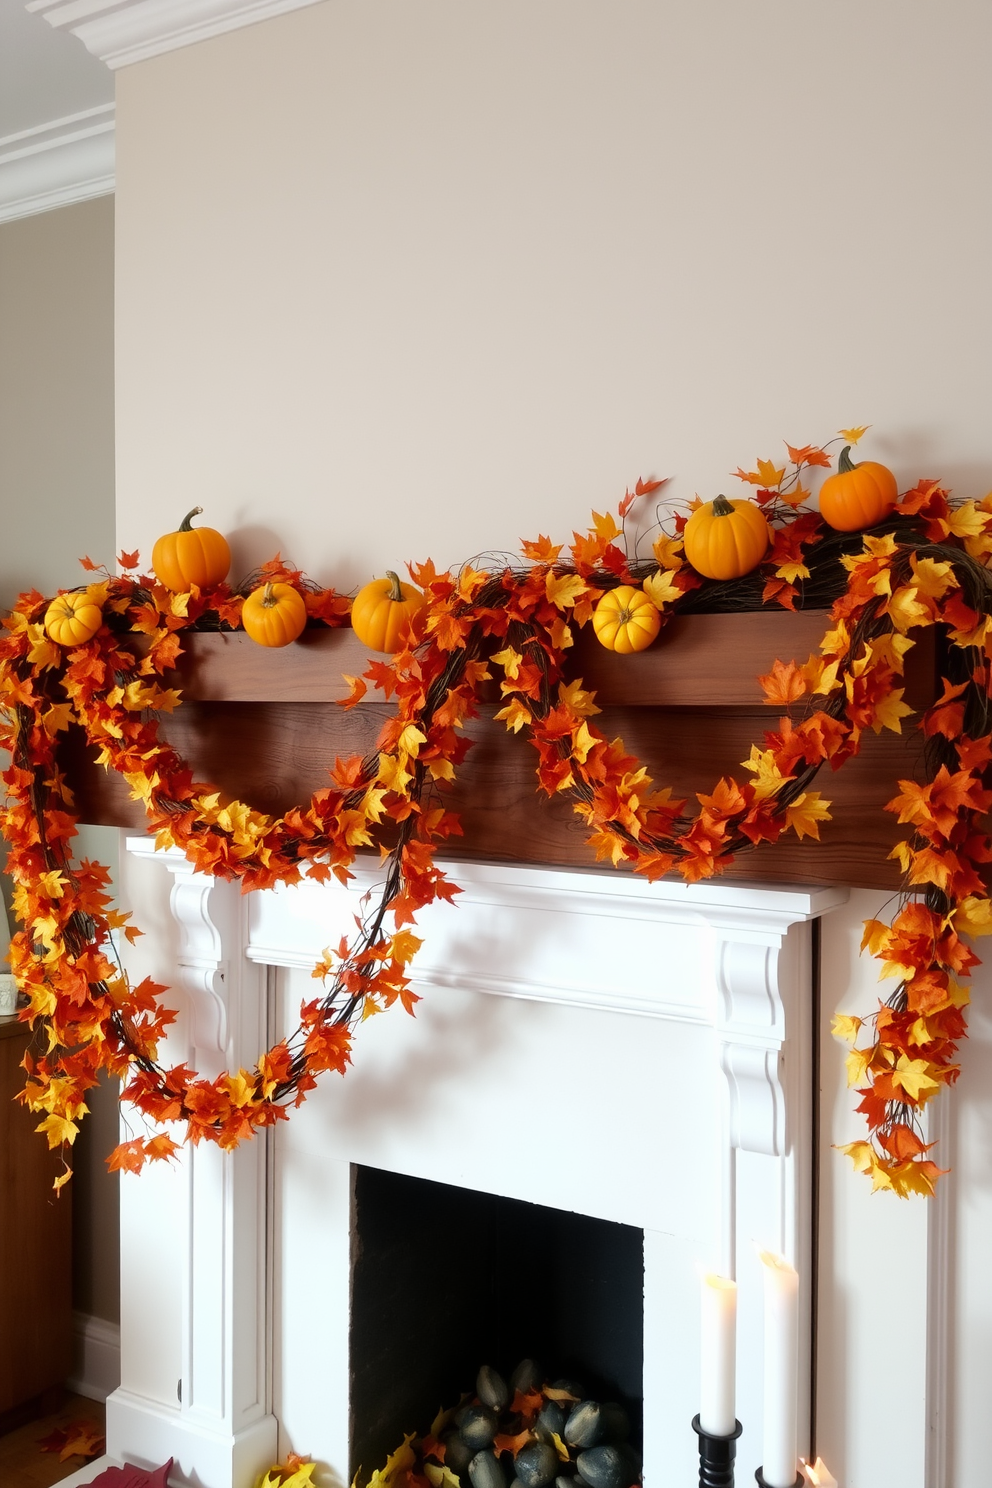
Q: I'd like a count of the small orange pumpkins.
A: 7